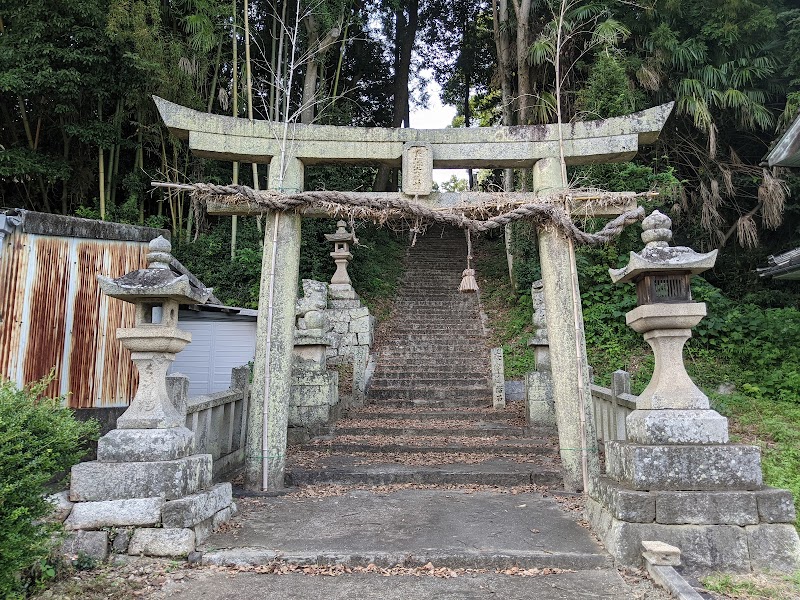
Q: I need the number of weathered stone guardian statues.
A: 2